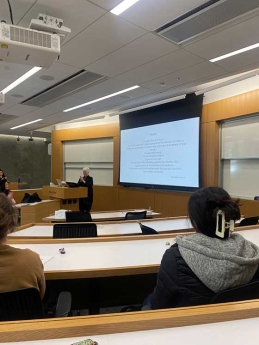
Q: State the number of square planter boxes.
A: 0